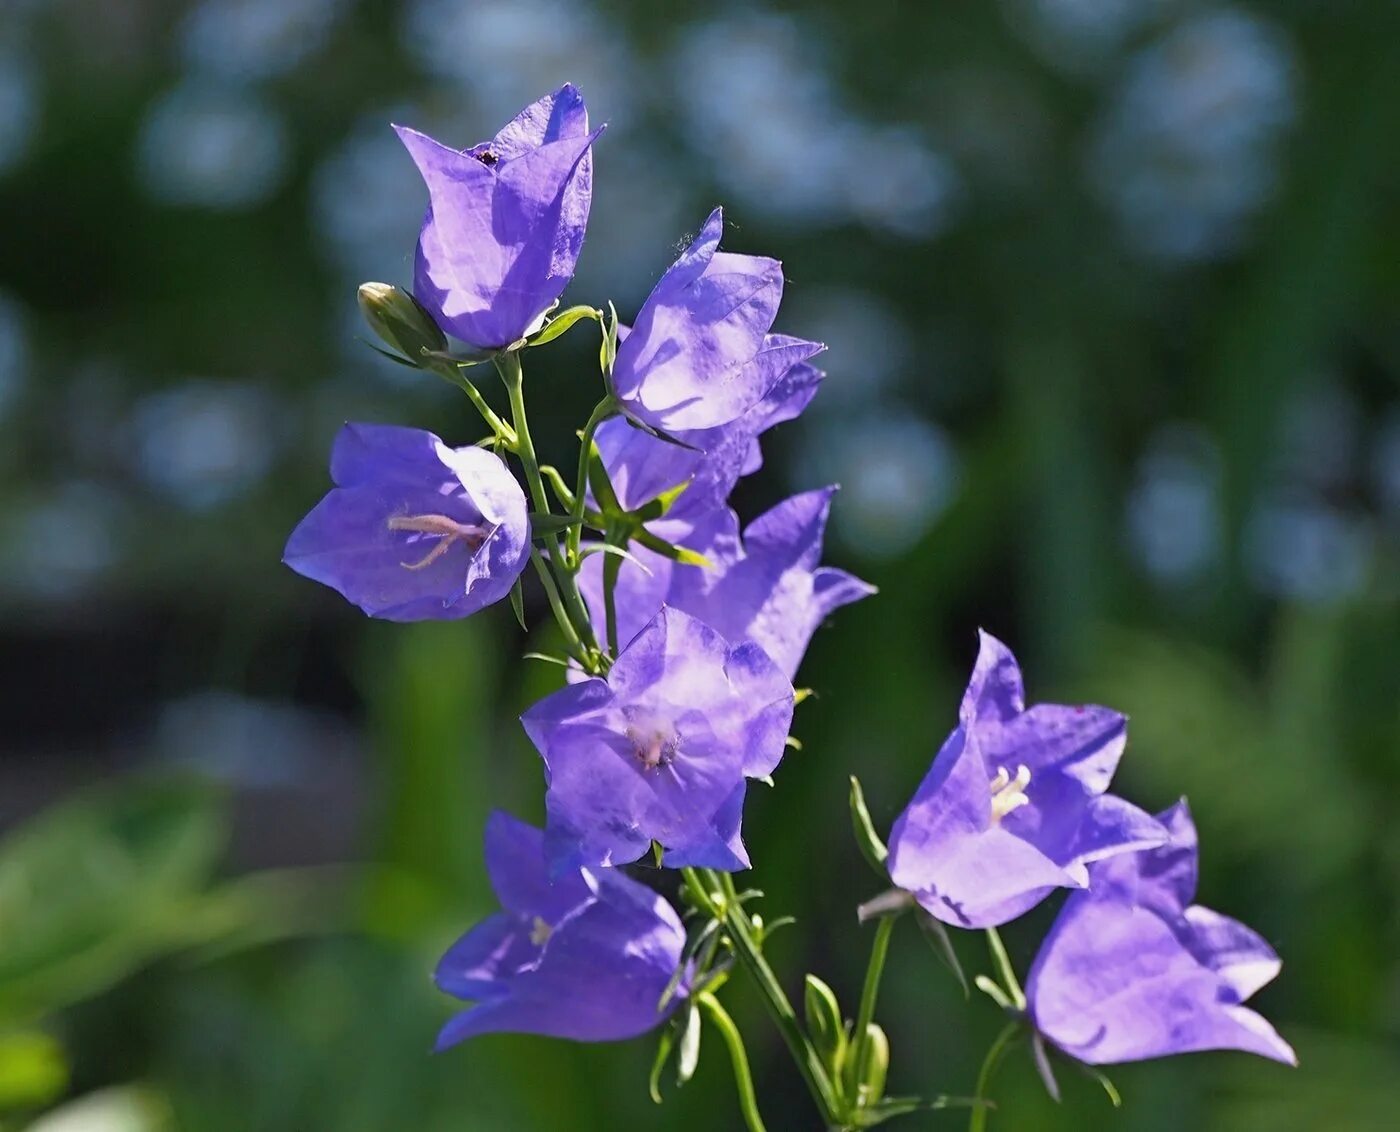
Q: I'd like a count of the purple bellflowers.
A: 9